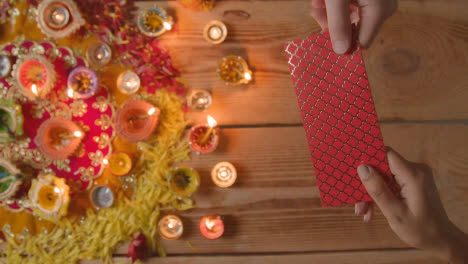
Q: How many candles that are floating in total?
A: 0